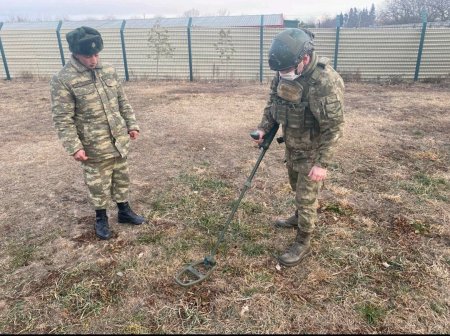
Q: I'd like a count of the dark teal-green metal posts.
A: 7